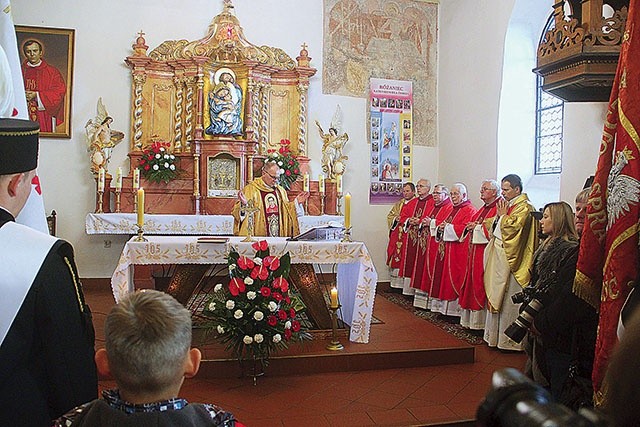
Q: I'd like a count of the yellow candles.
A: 3